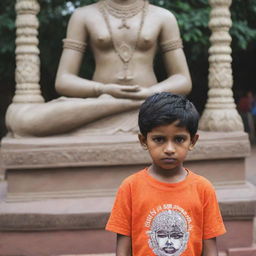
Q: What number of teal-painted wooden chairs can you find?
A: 0